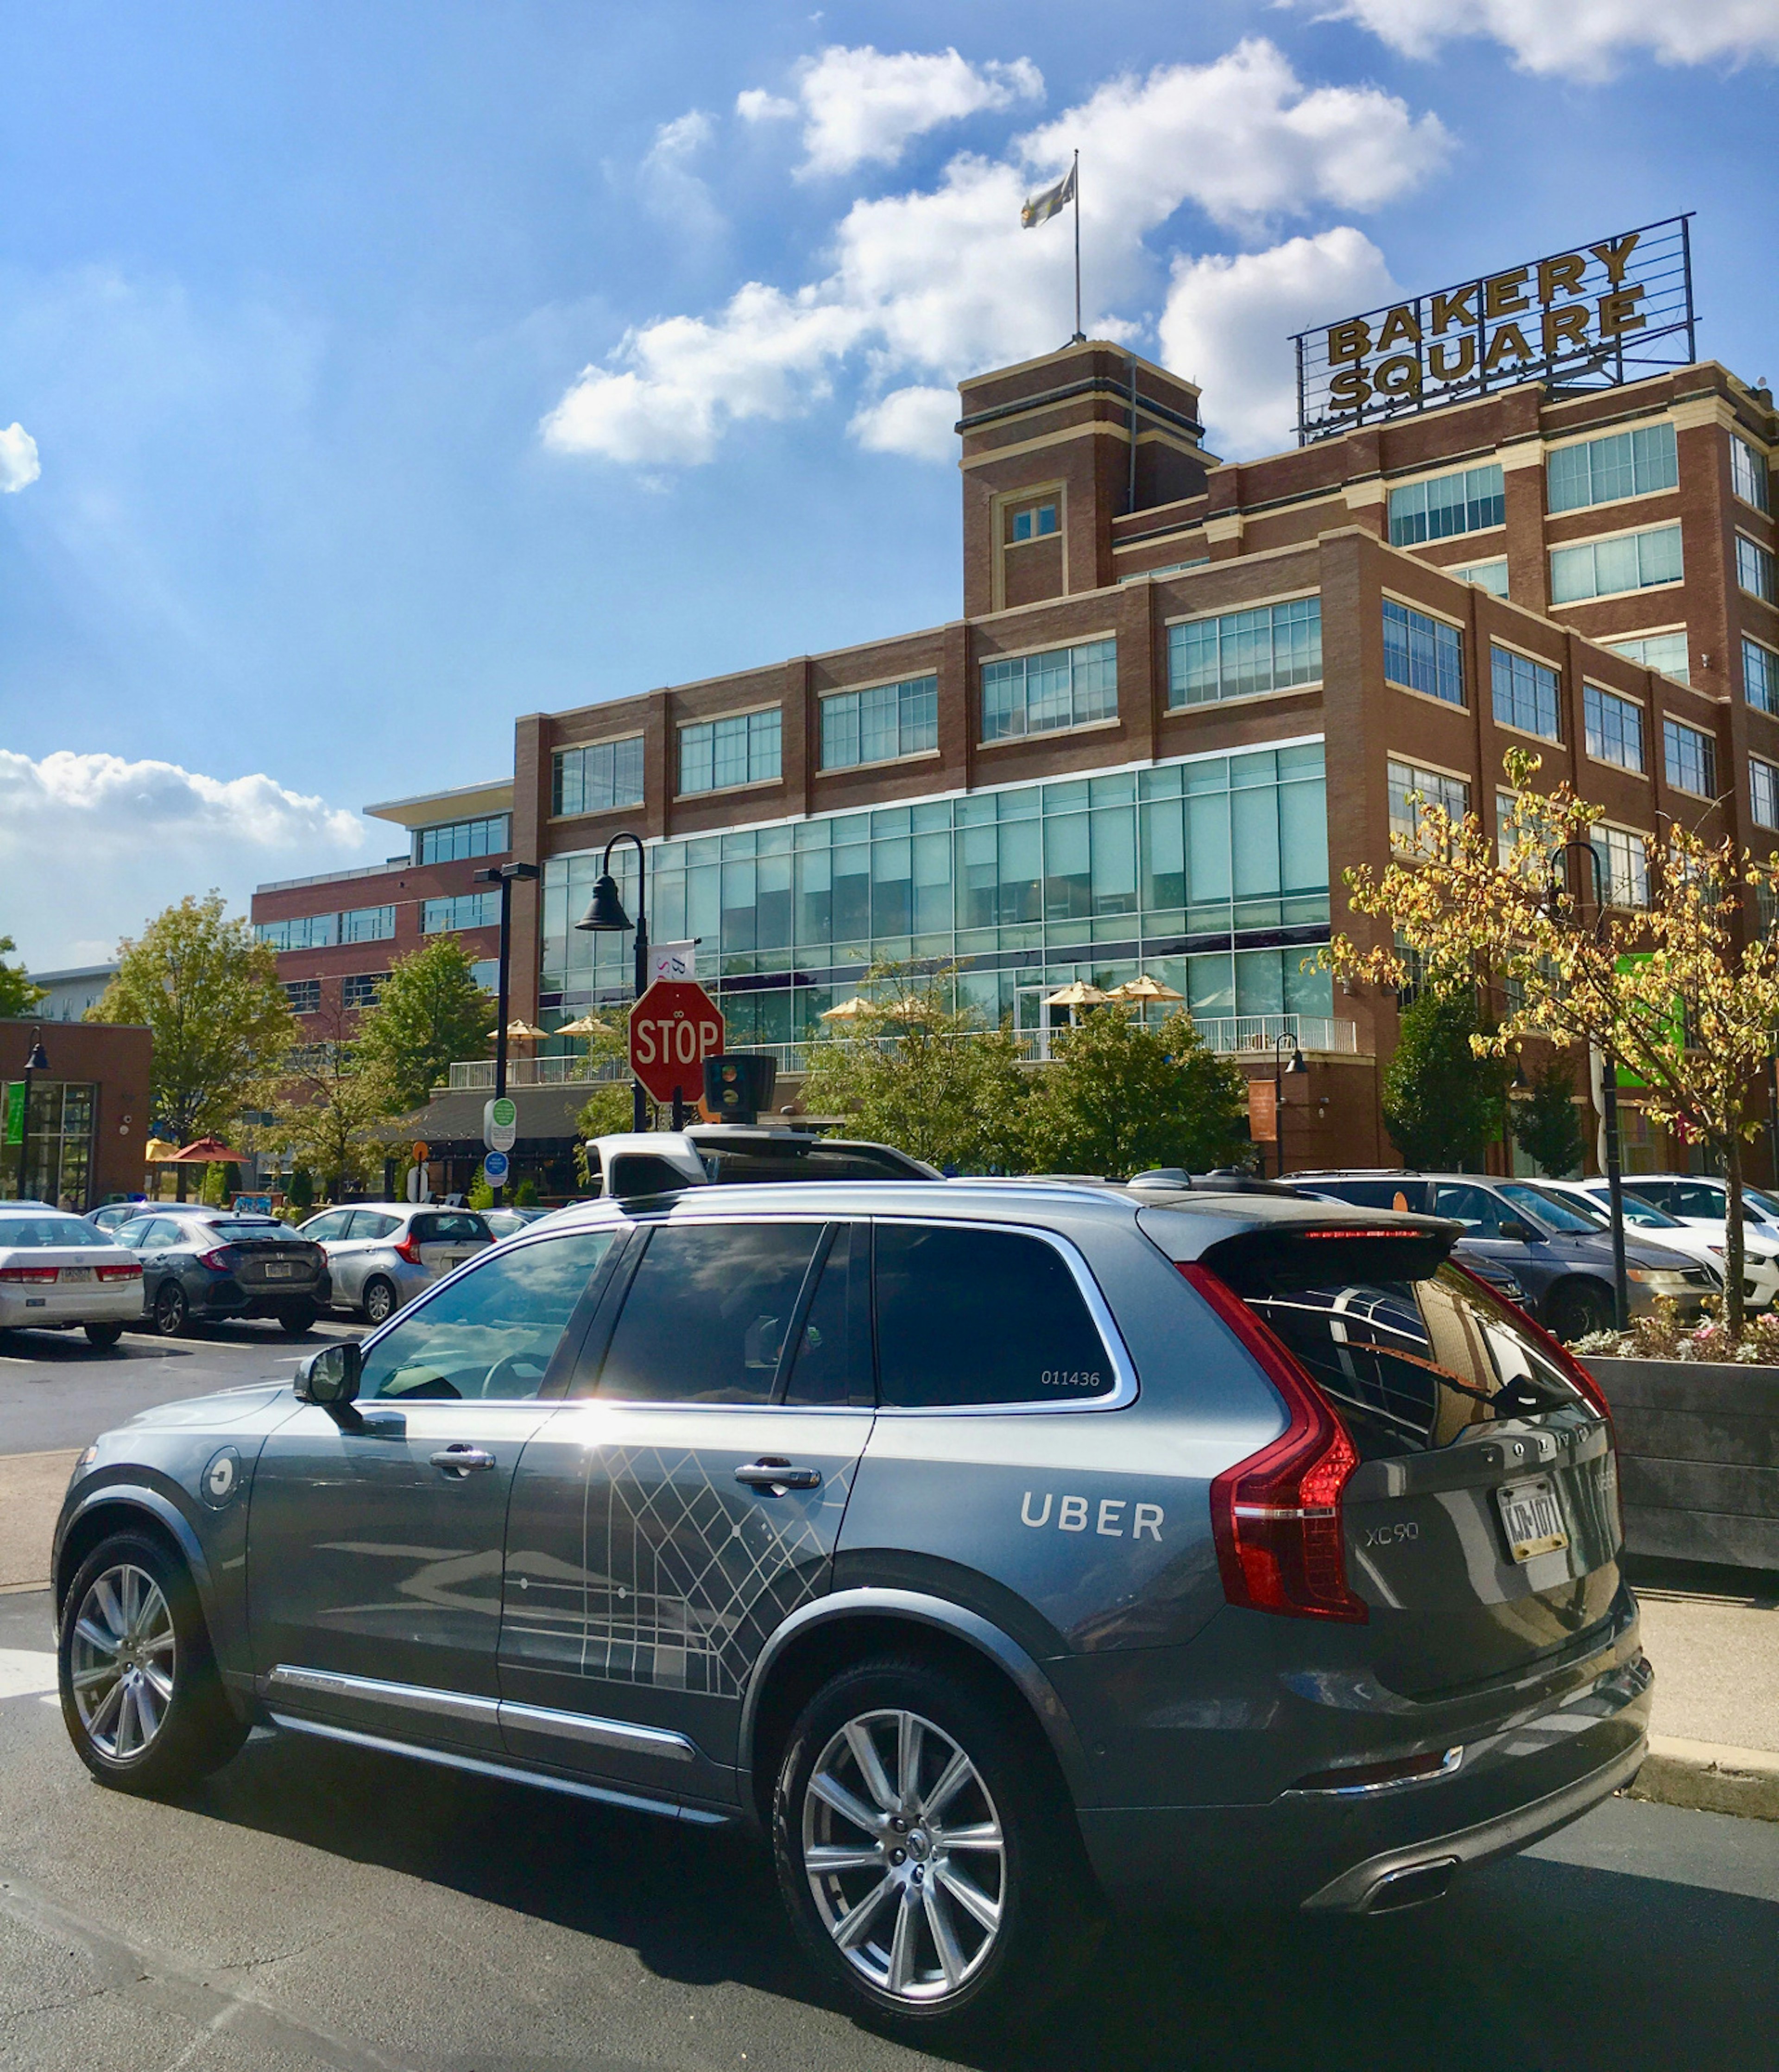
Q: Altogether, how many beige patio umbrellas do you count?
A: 6